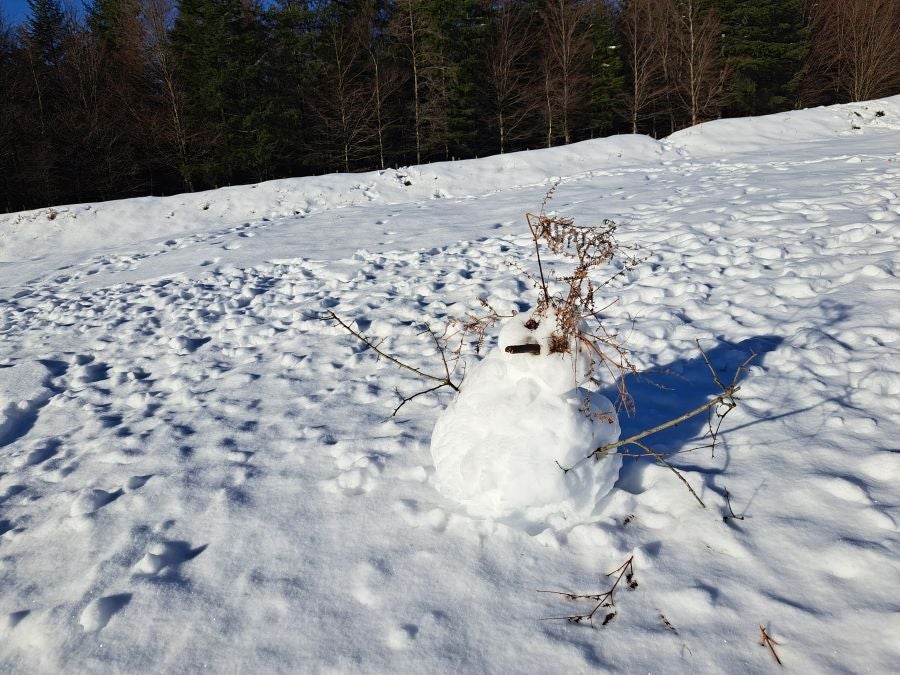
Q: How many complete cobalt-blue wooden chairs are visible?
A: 0